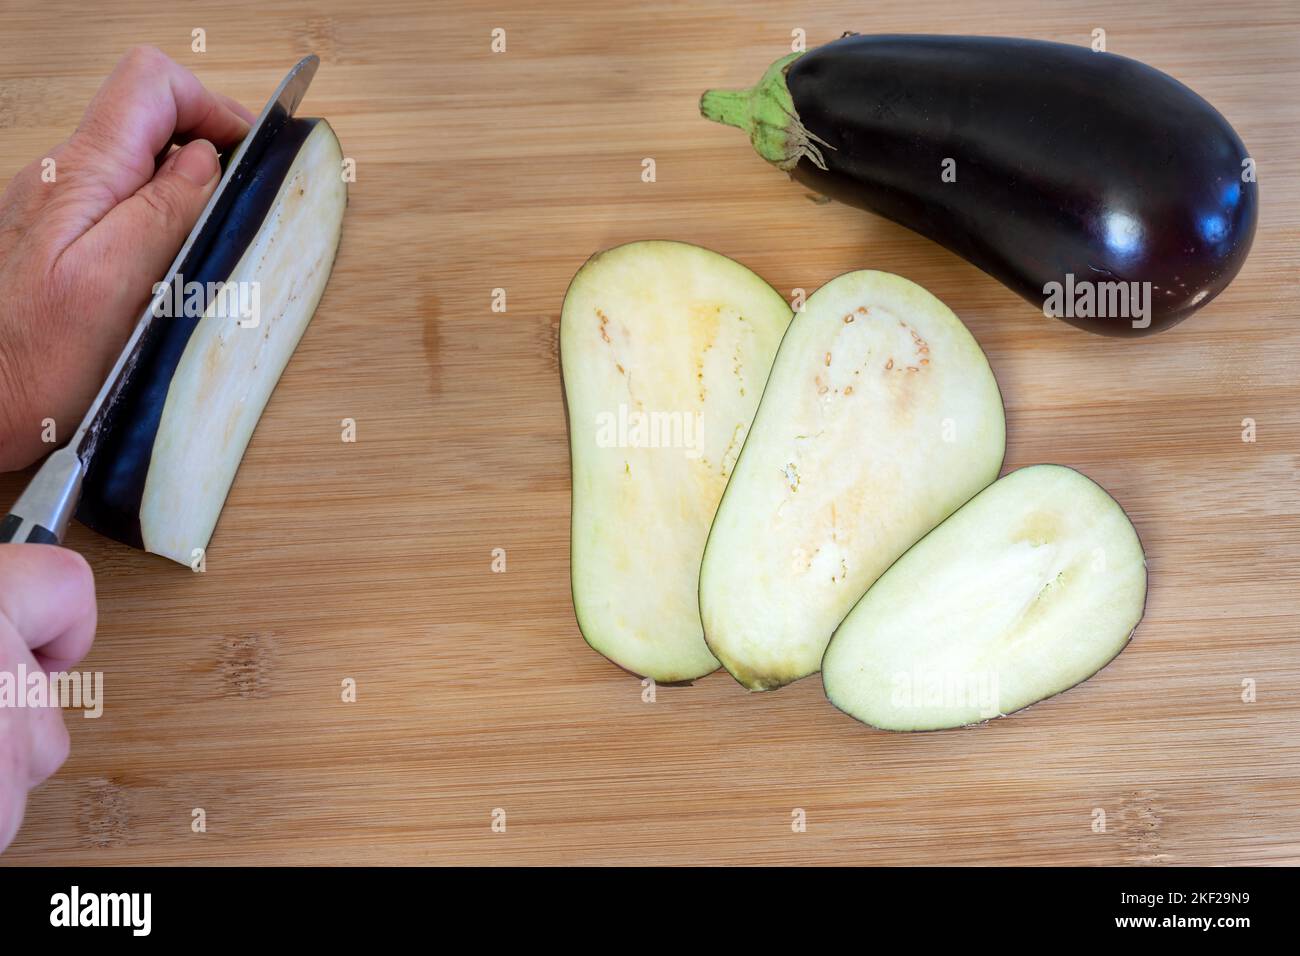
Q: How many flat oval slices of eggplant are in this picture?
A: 3